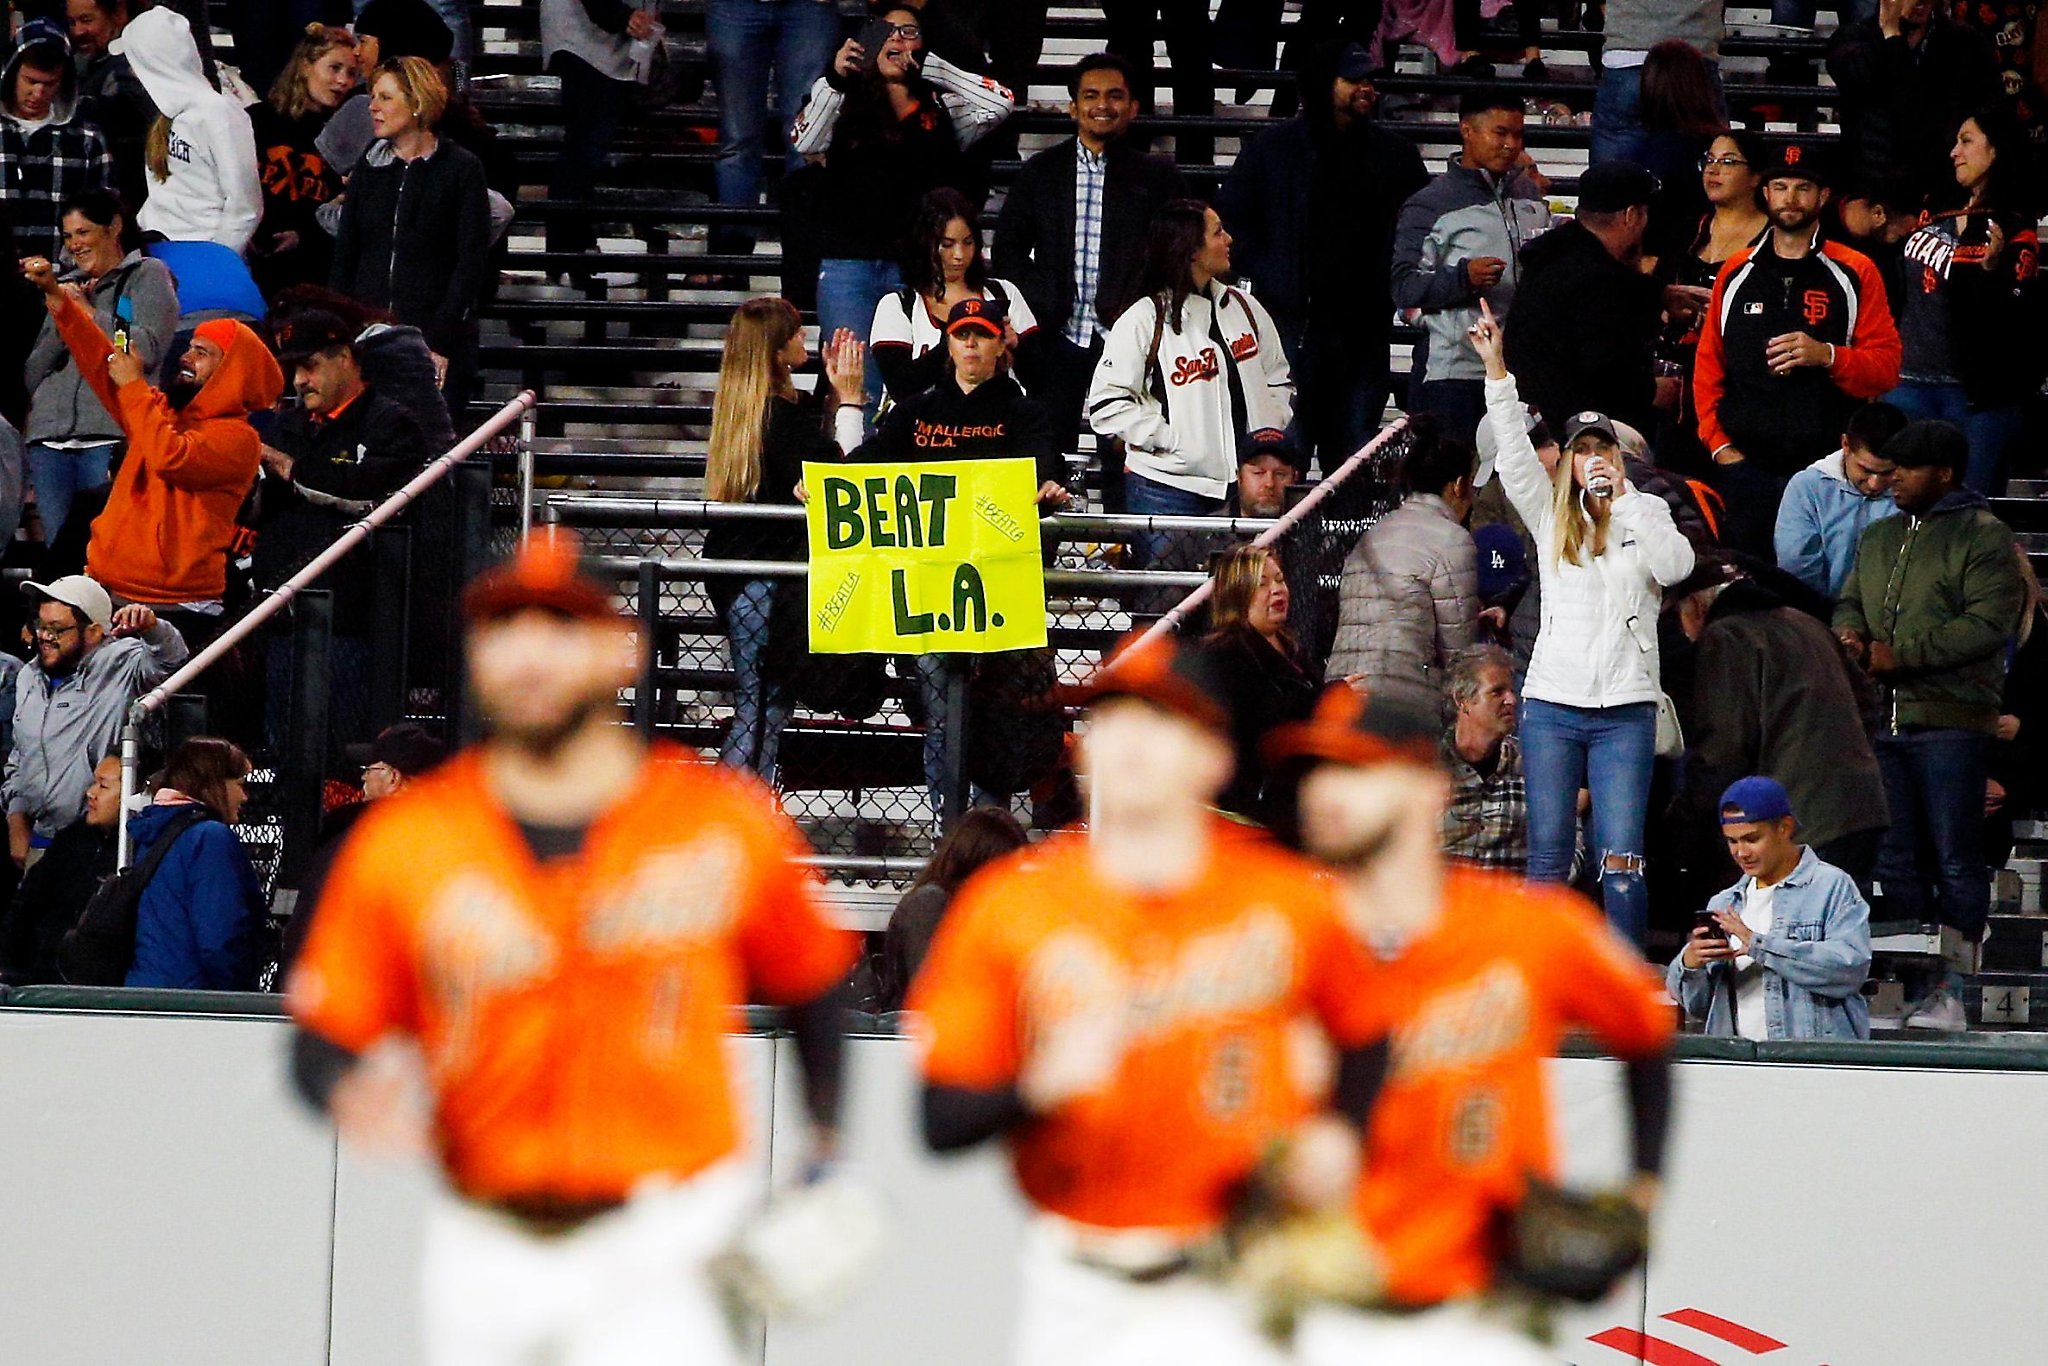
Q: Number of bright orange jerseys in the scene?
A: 3